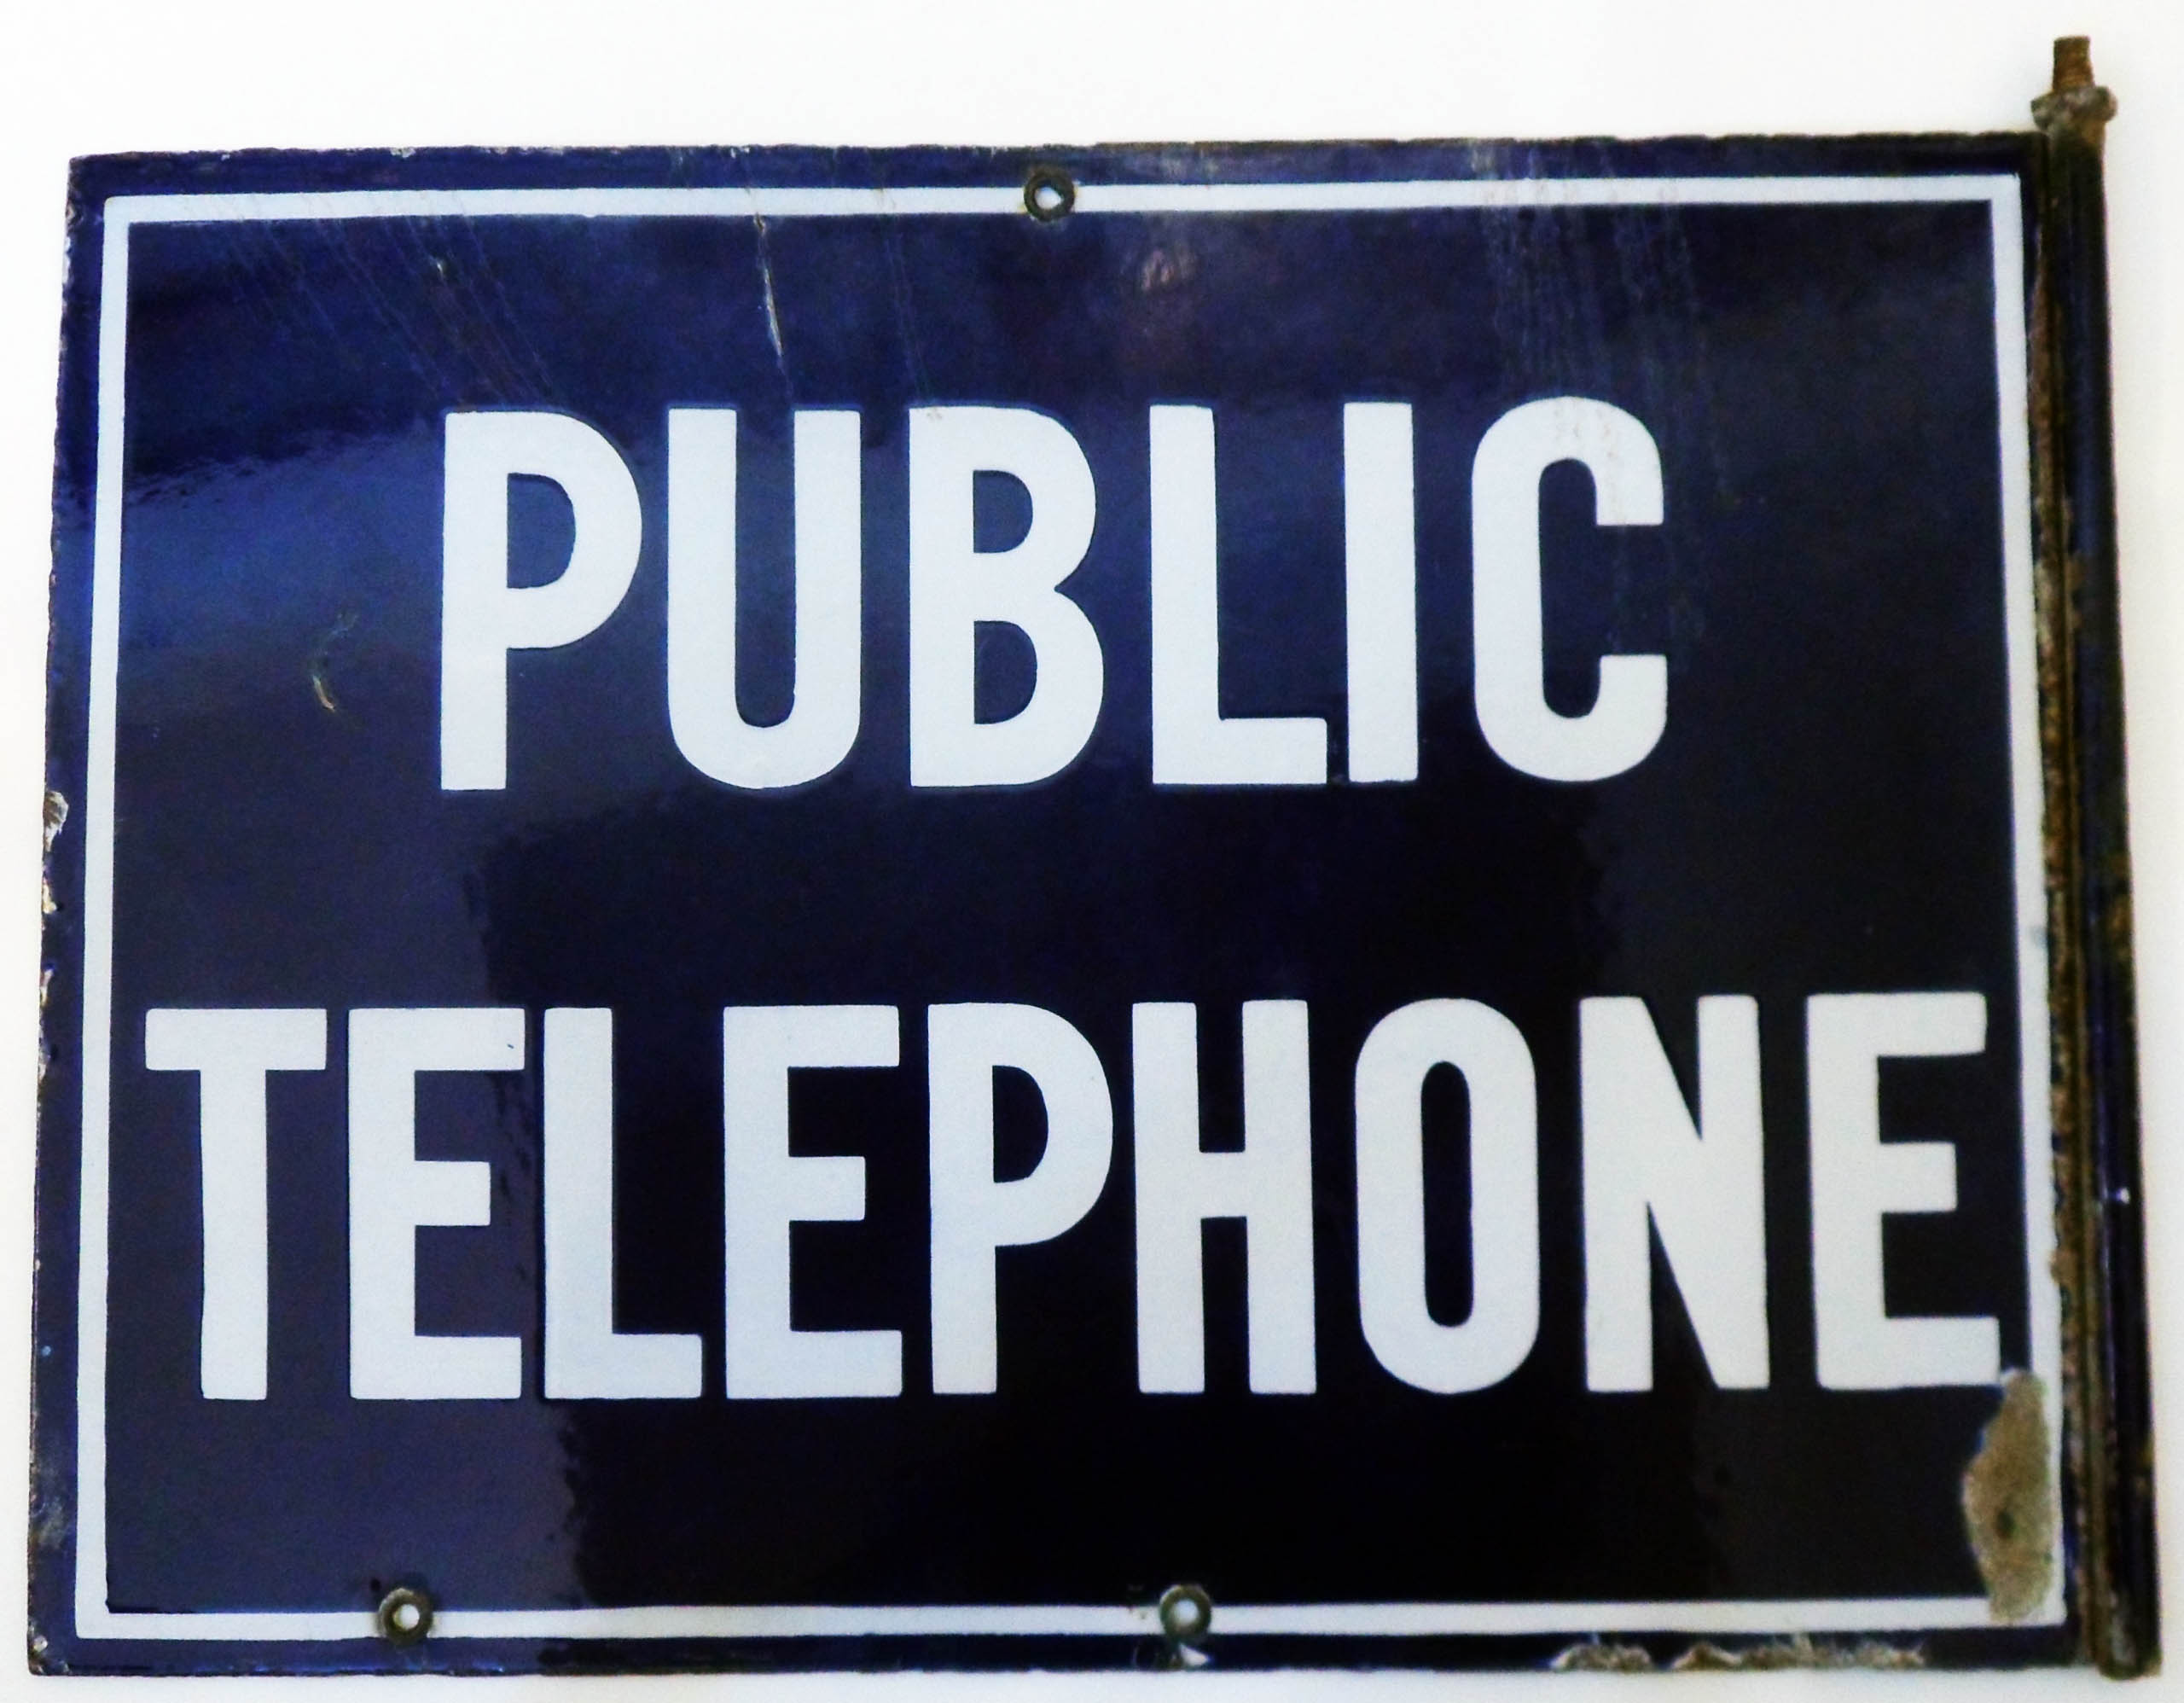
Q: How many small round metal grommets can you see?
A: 3